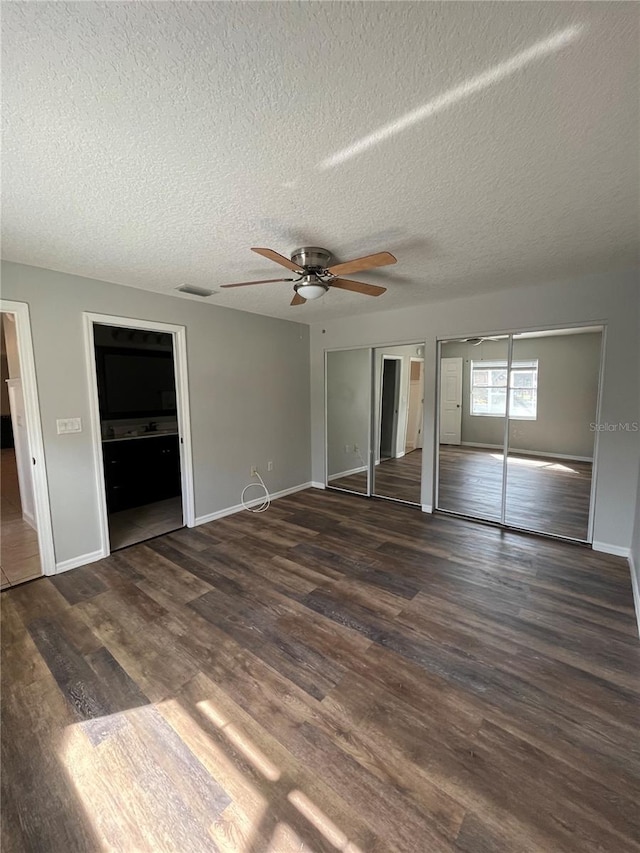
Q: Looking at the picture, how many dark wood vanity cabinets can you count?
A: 1